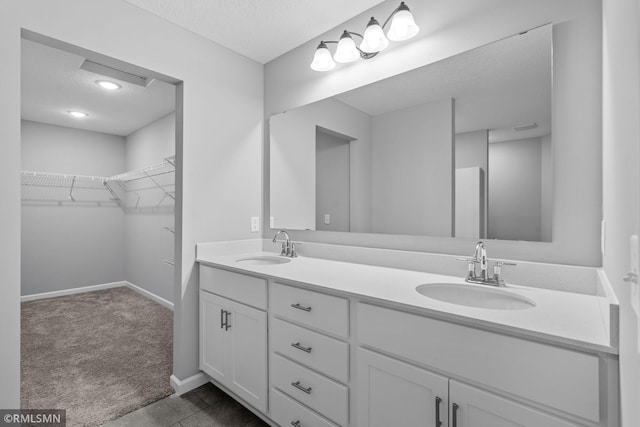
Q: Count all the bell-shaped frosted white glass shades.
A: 4